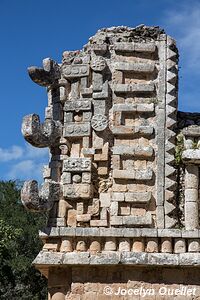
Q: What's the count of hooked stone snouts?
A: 3